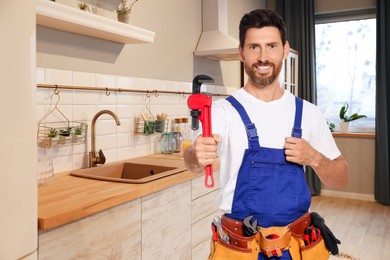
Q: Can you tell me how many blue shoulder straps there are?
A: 2